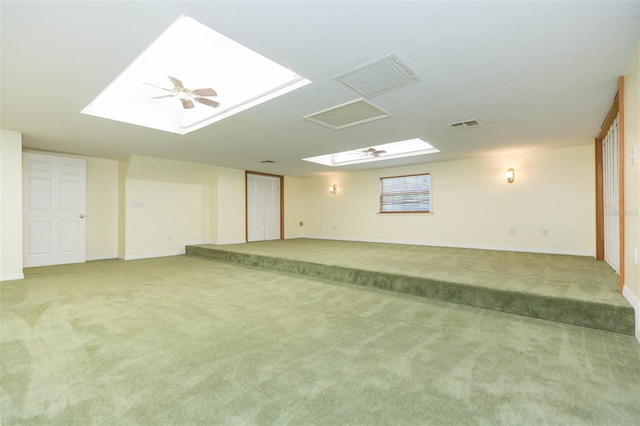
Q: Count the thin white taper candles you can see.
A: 0